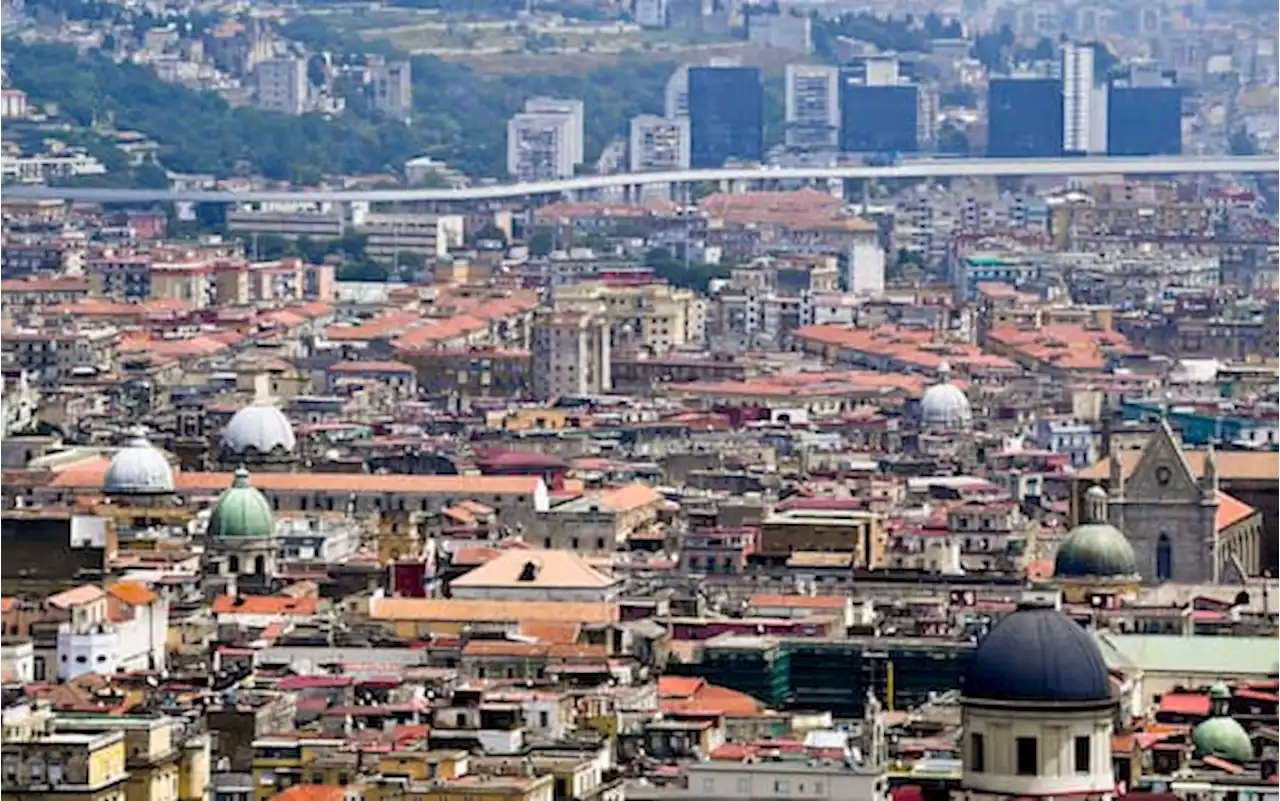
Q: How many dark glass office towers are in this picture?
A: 4